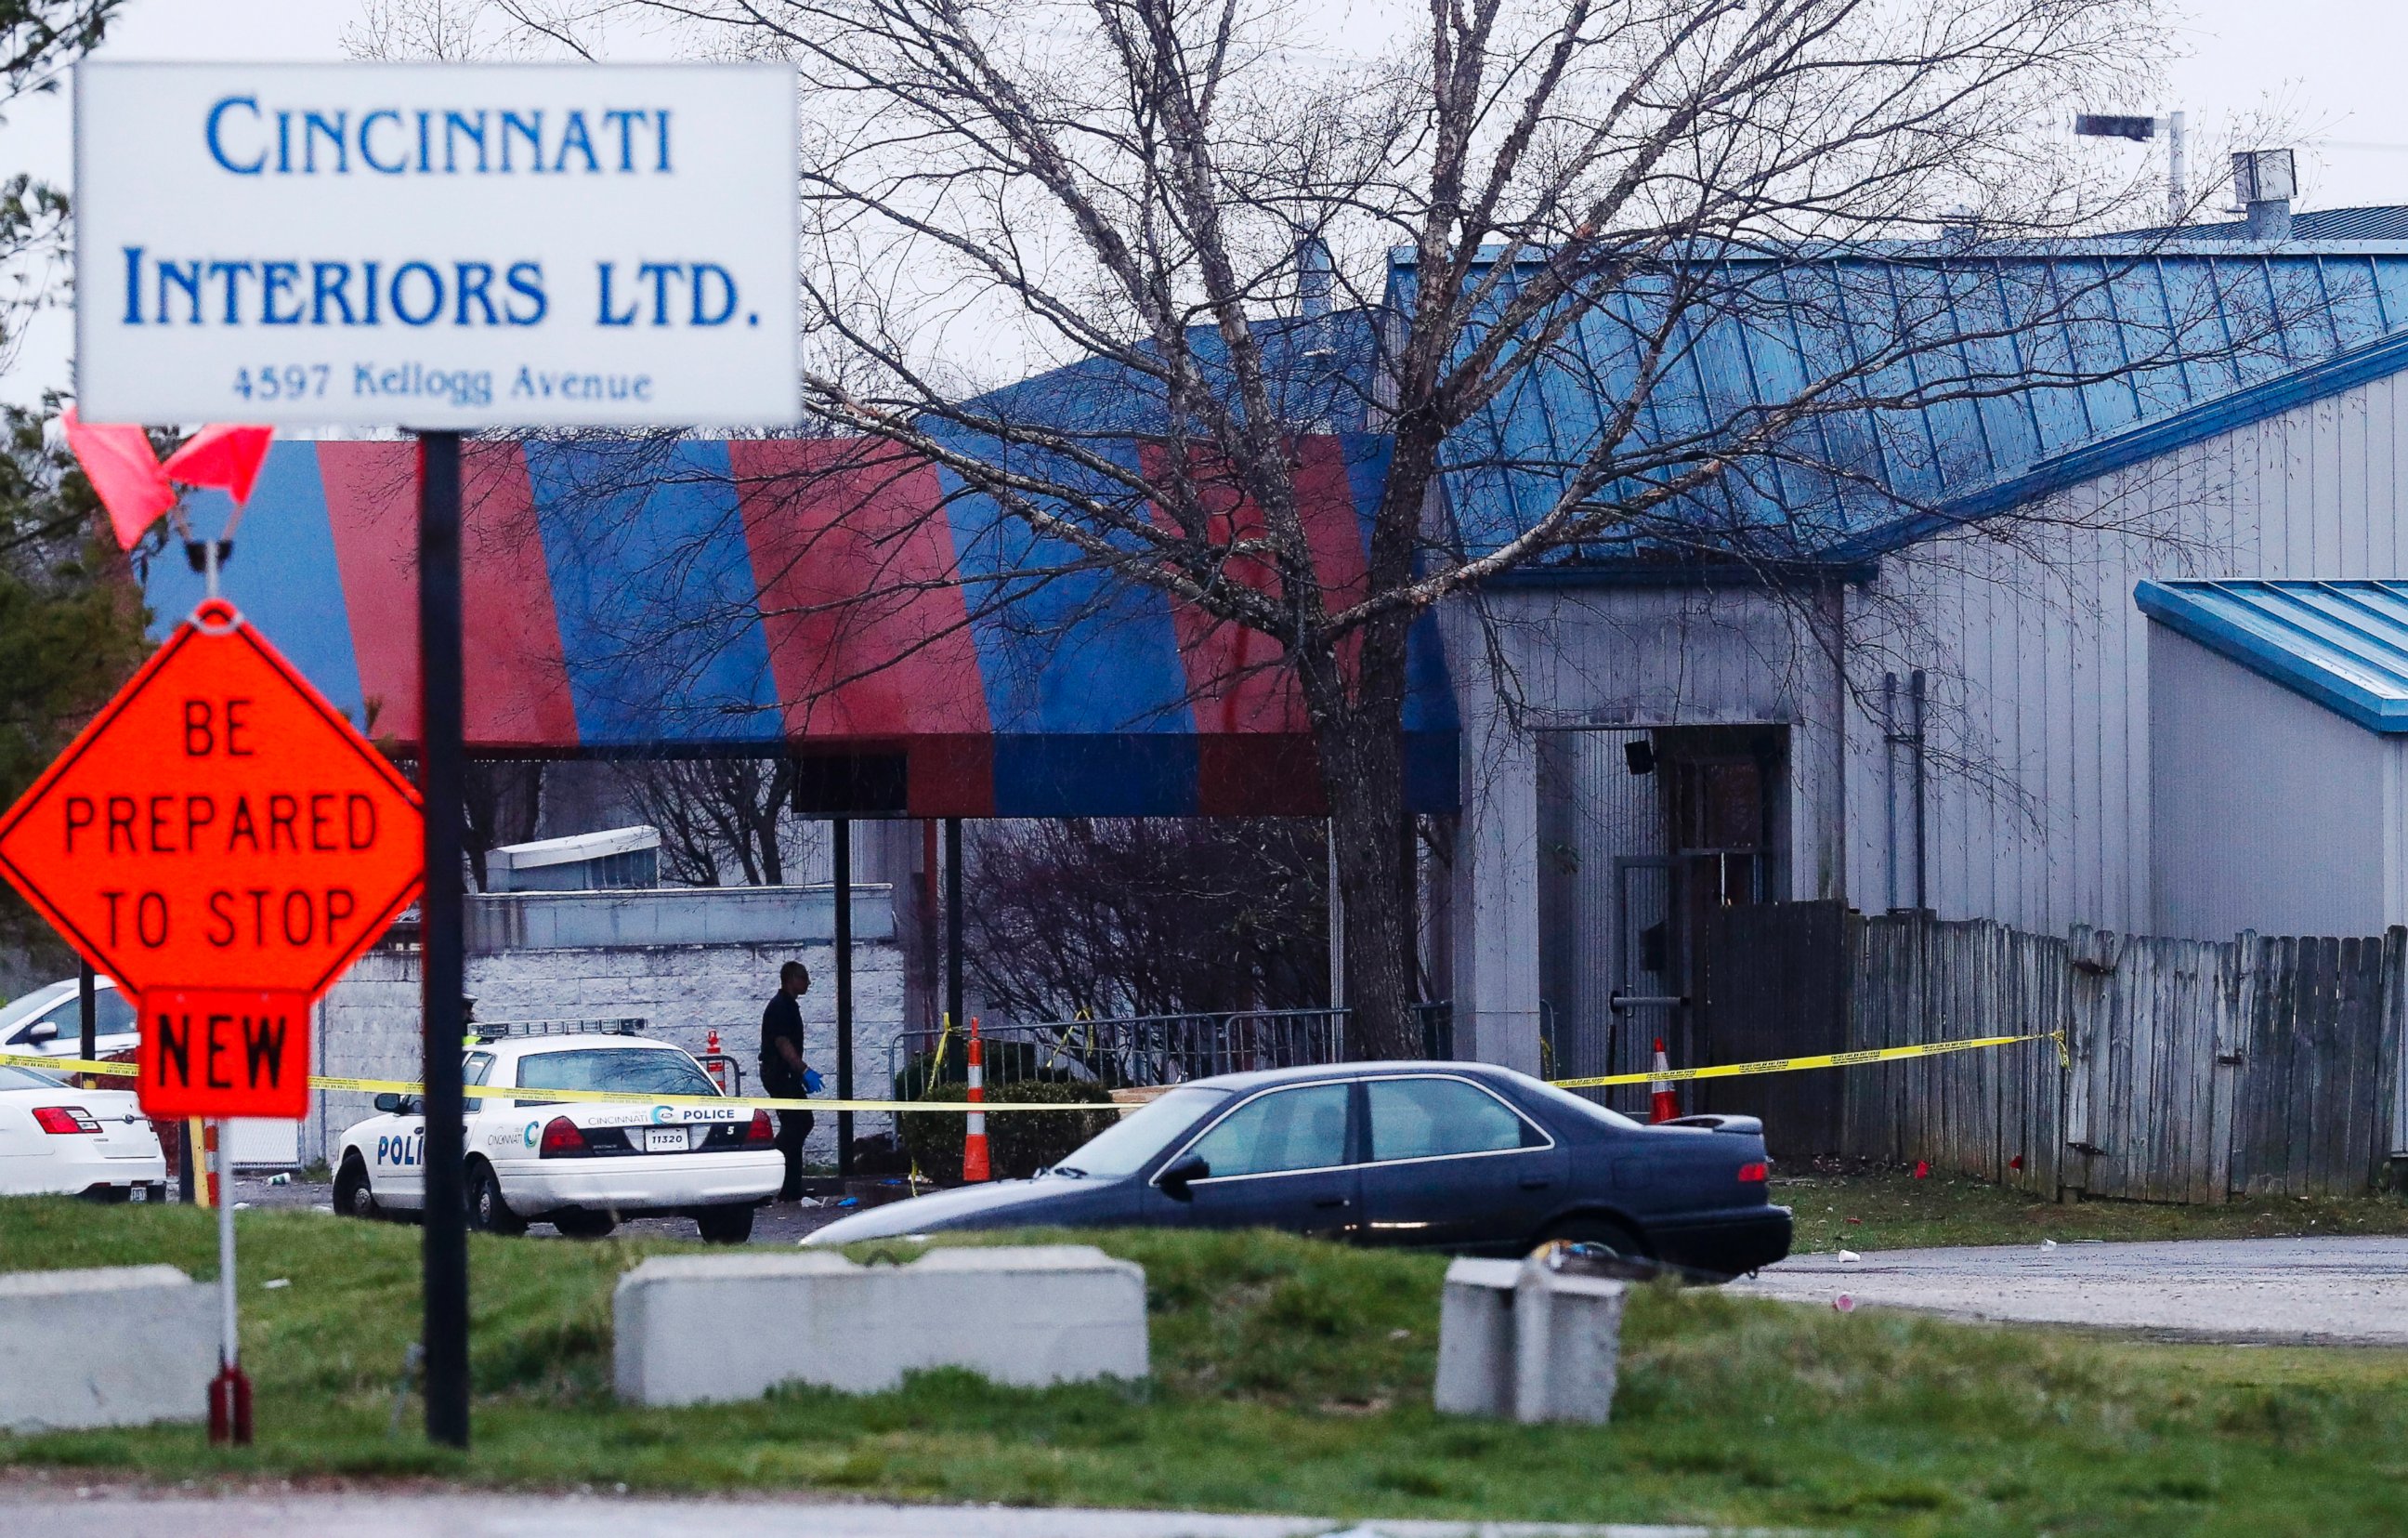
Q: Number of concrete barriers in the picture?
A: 3